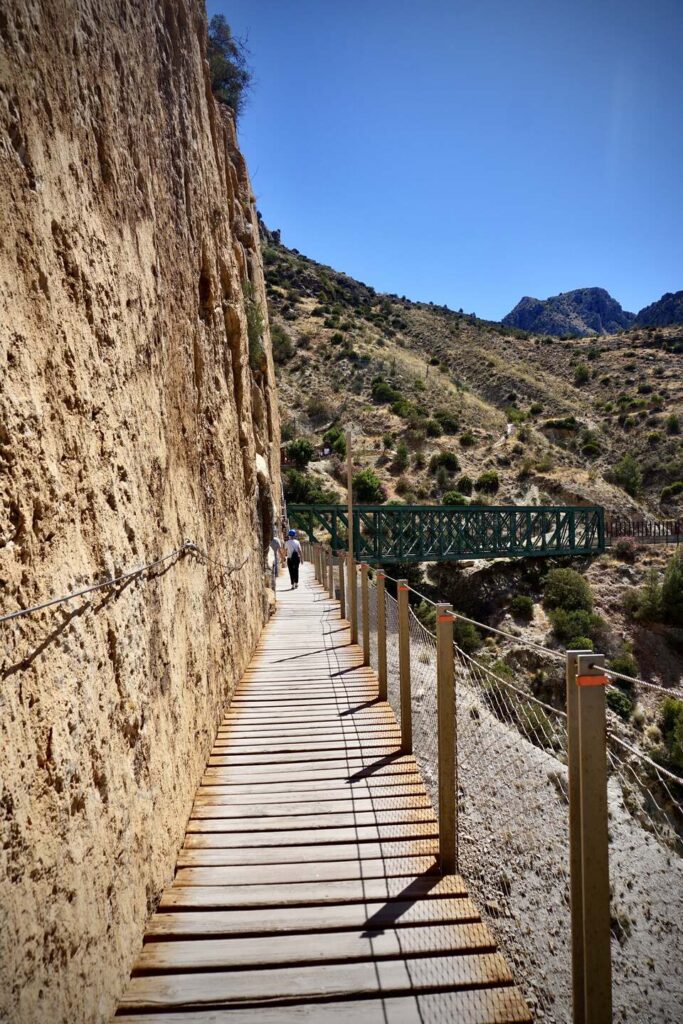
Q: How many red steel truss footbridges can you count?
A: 0